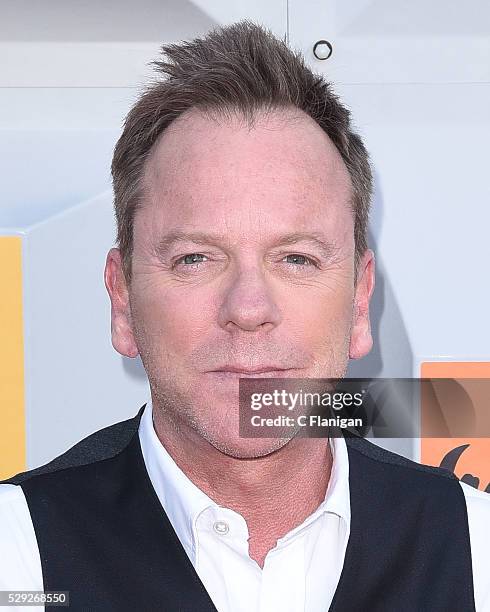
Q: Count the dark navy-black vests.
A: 1